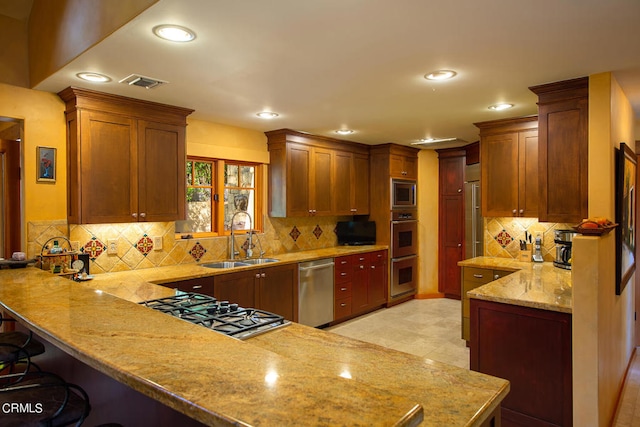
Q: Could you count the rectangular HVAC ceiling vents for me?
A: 1